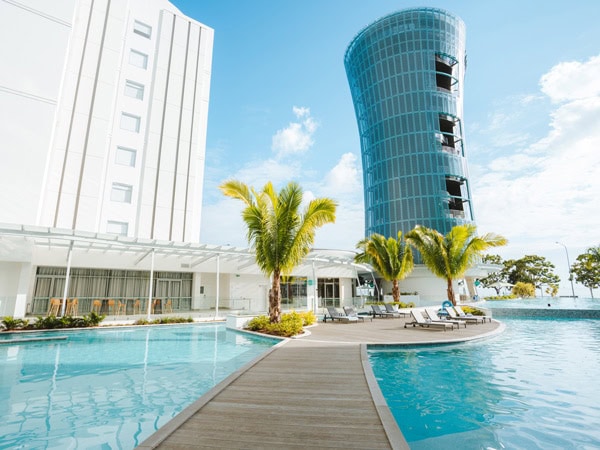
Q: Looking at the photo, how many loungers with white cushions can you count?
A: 4